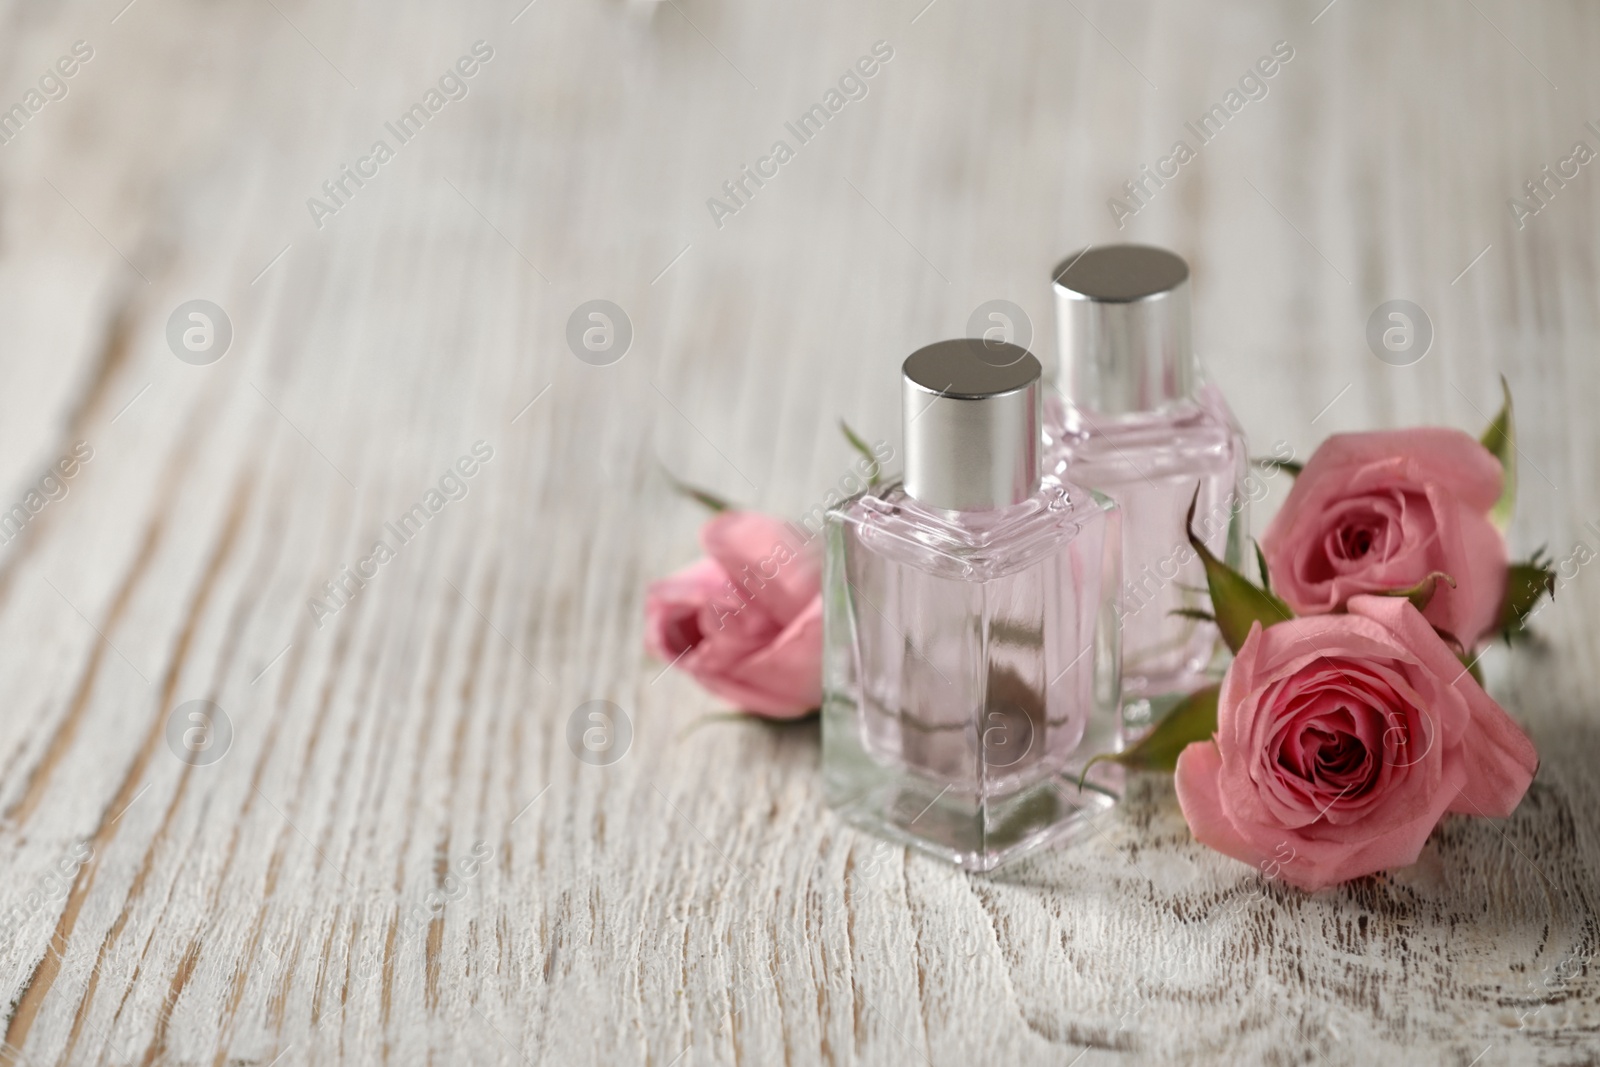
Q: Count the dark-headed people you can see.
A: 0